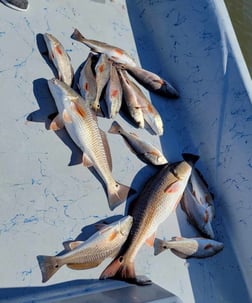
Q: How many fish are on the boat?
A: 15